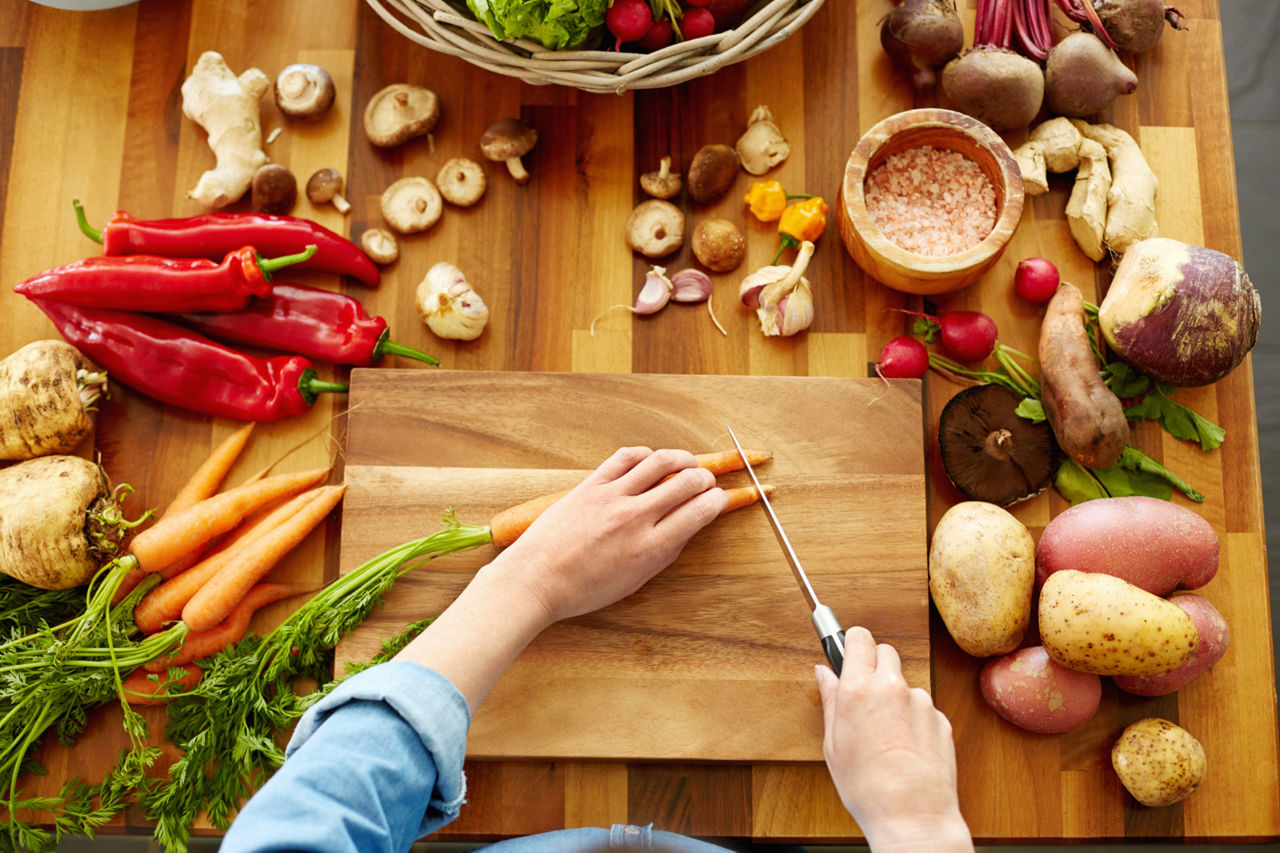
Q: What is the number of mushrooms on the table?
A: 14